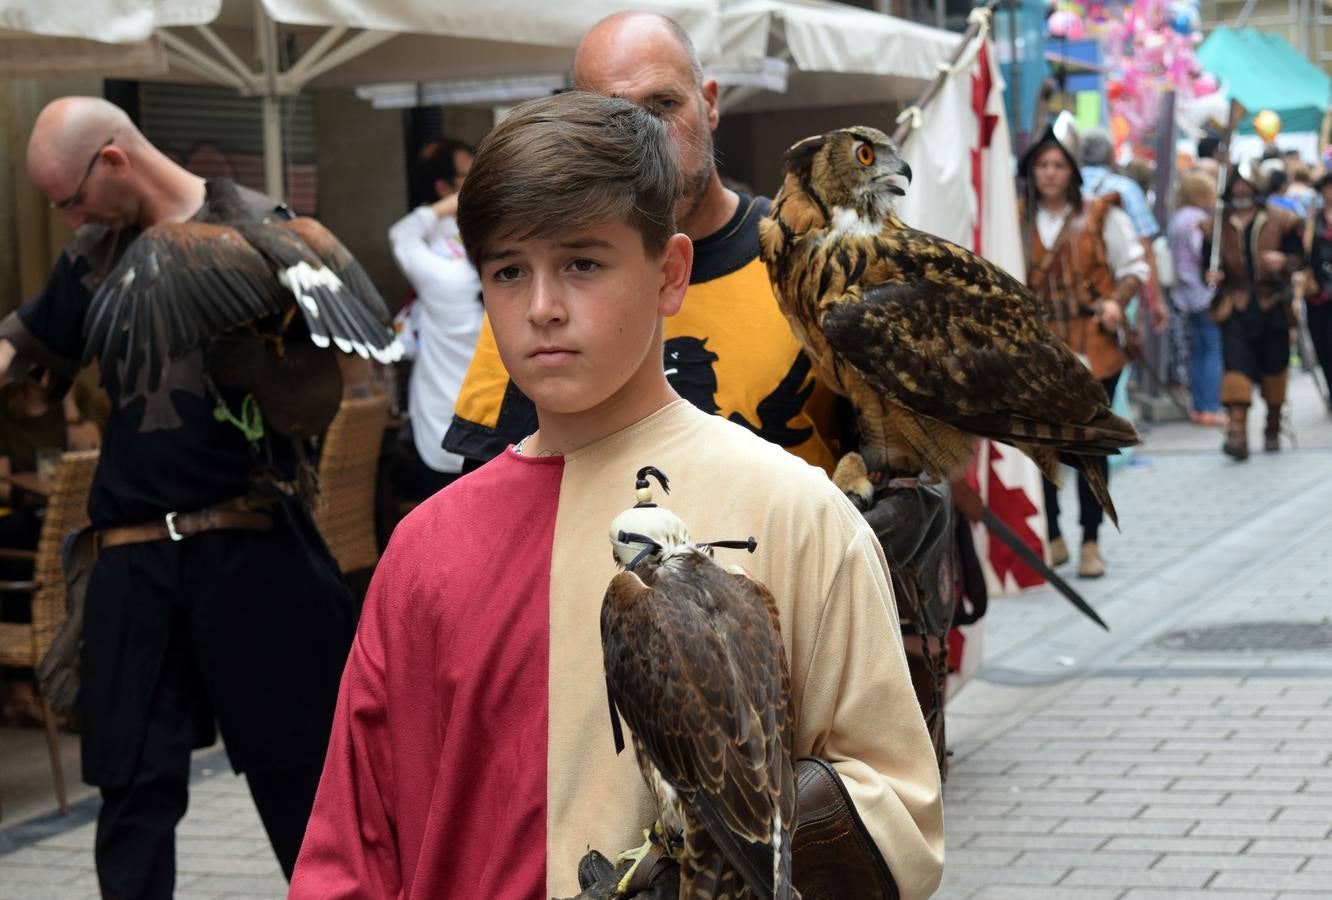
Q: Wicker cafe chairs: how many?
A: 2